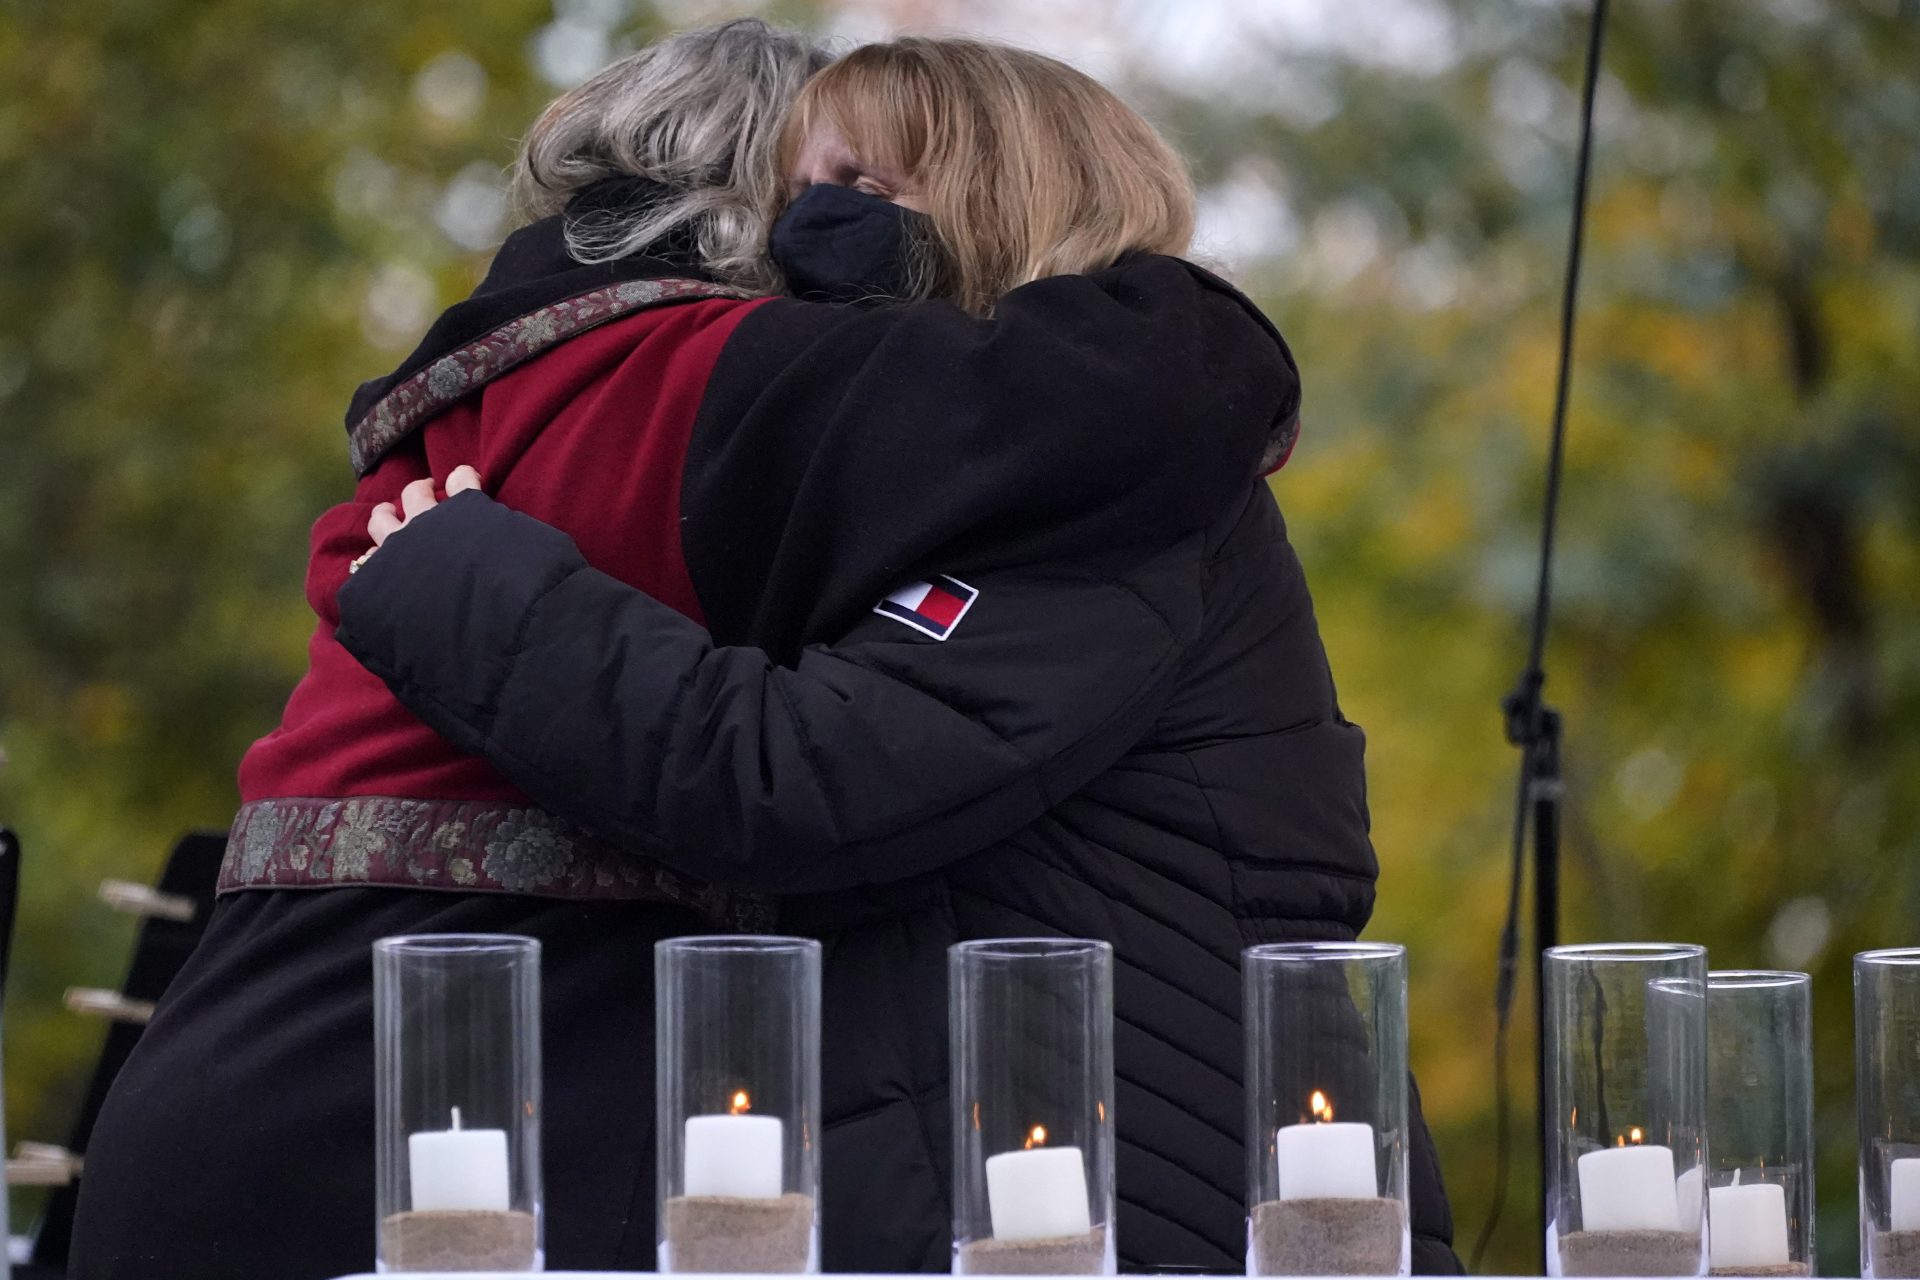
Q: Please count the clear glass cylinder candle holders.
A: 7